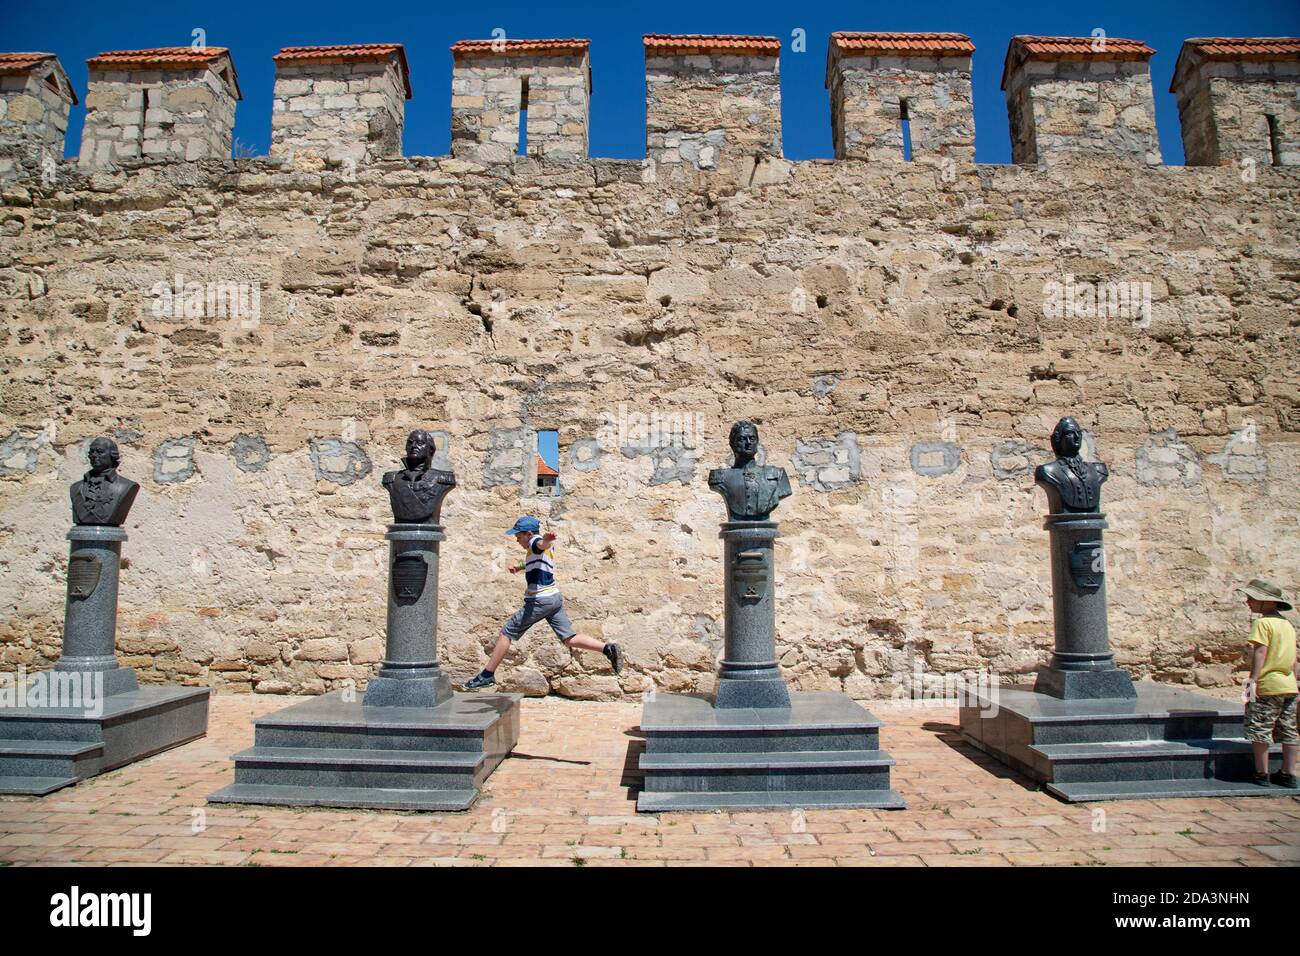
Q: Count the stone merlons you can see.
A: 8